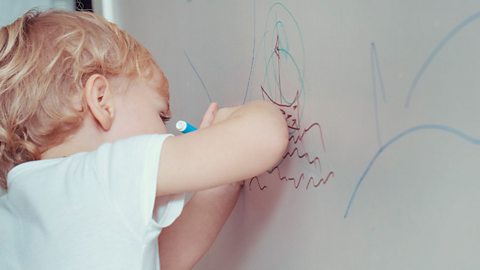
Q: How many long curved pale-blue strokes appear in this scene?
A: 2